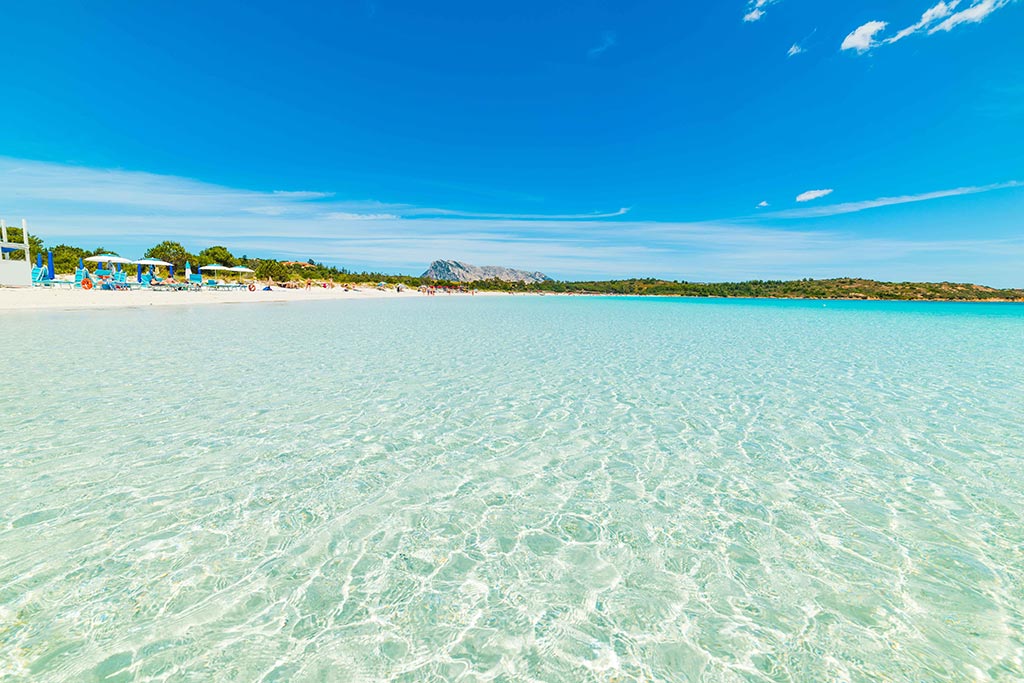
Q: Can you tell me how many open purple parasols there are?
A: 0